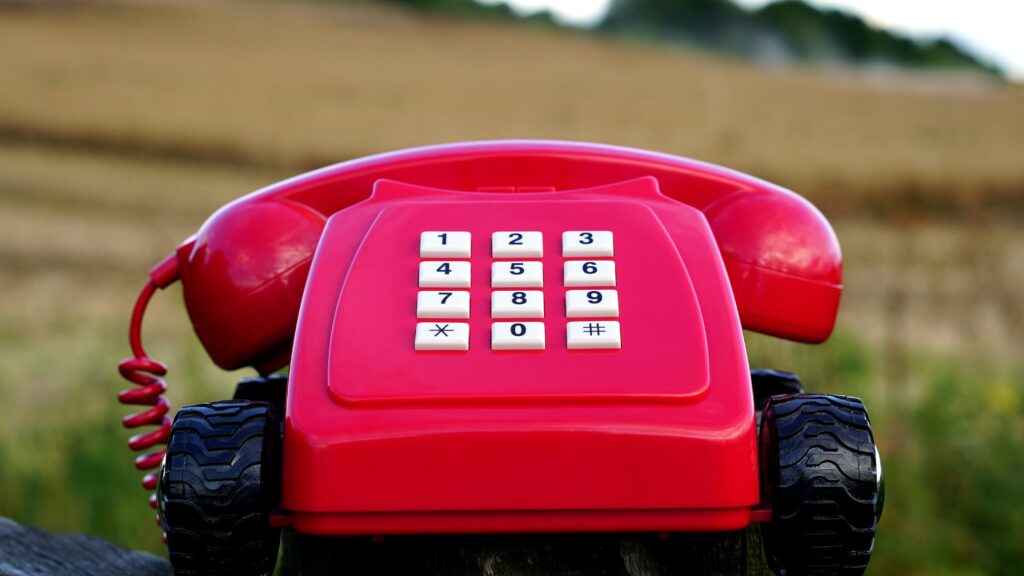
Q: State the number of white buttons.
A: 12